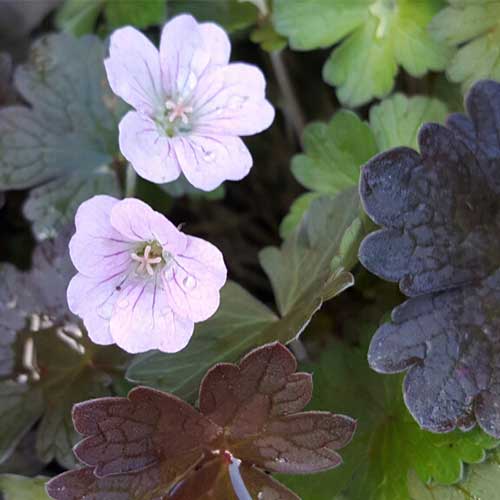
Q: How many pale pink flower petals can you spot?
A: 10